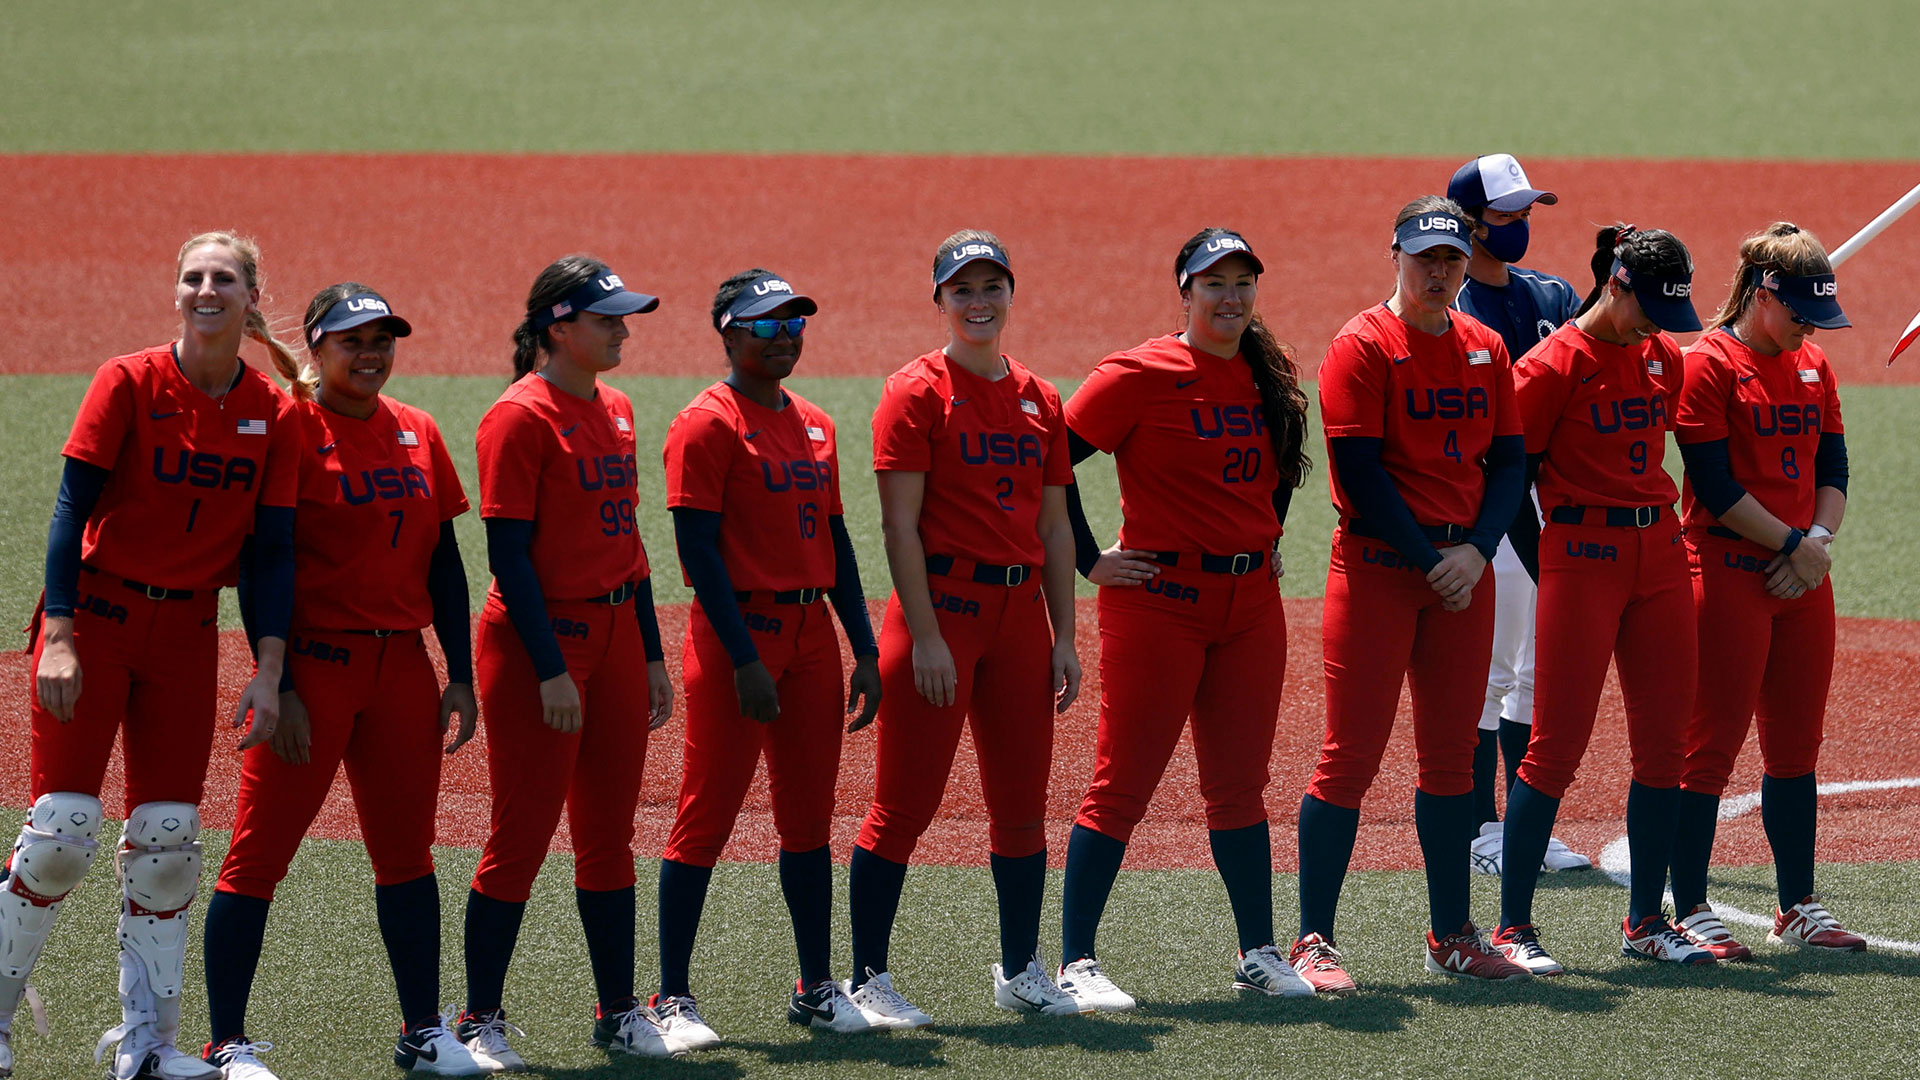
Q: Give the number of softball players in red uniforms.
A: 9